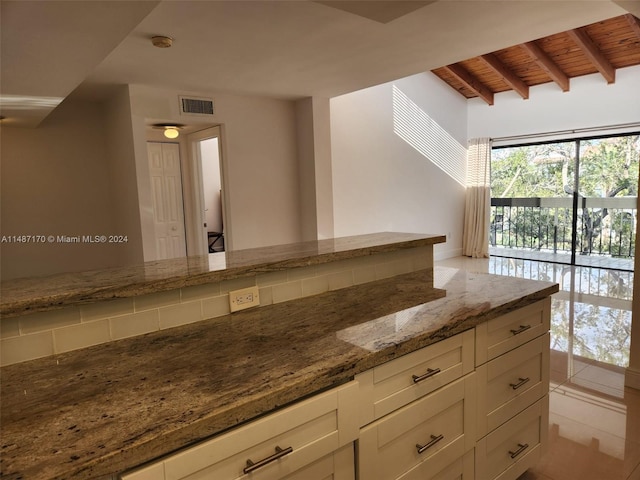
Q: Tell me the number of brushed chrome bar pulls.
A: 6